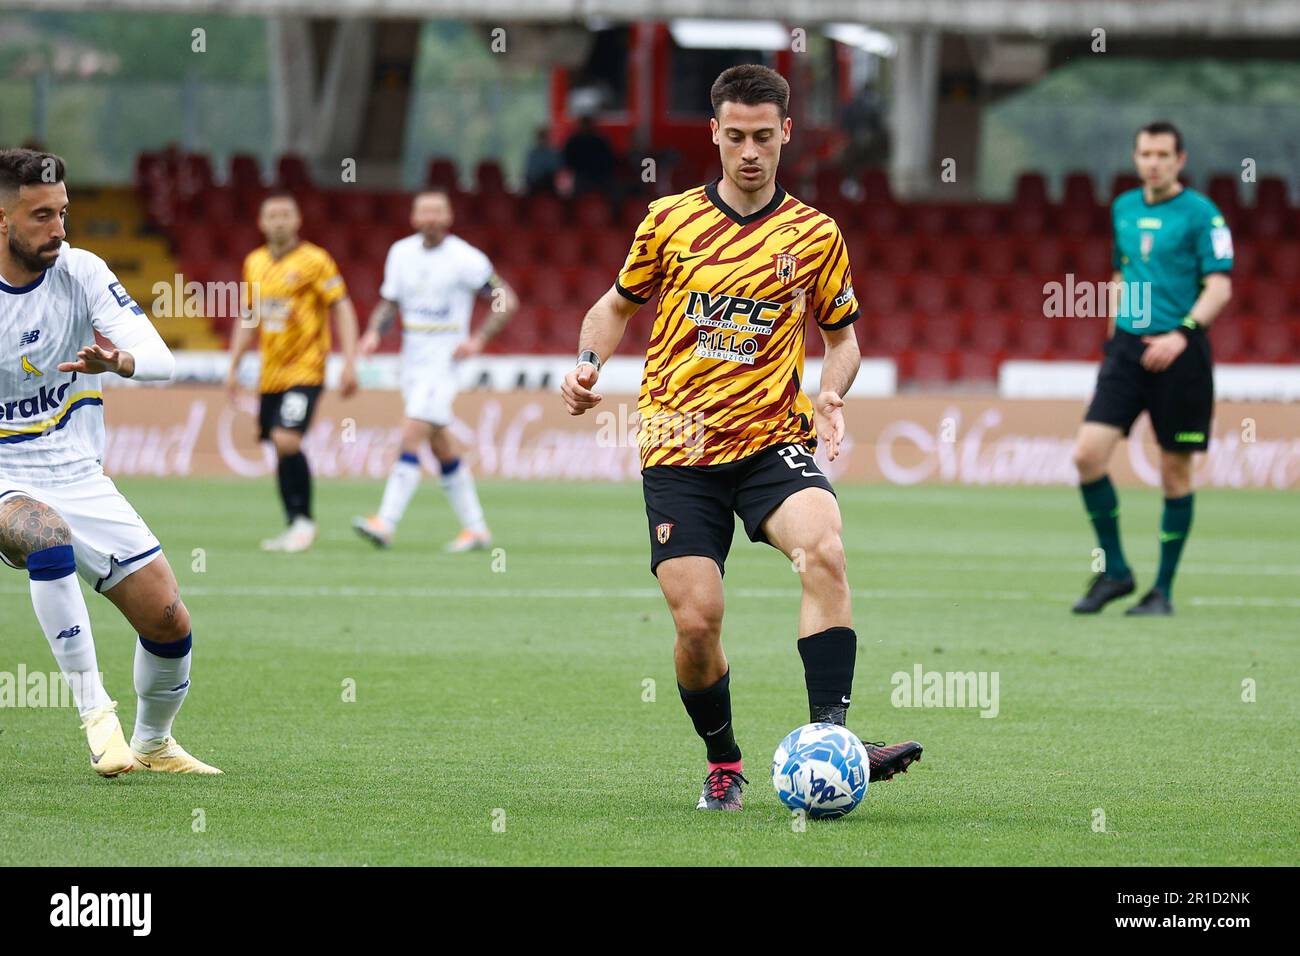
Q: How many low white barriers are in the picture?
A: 2